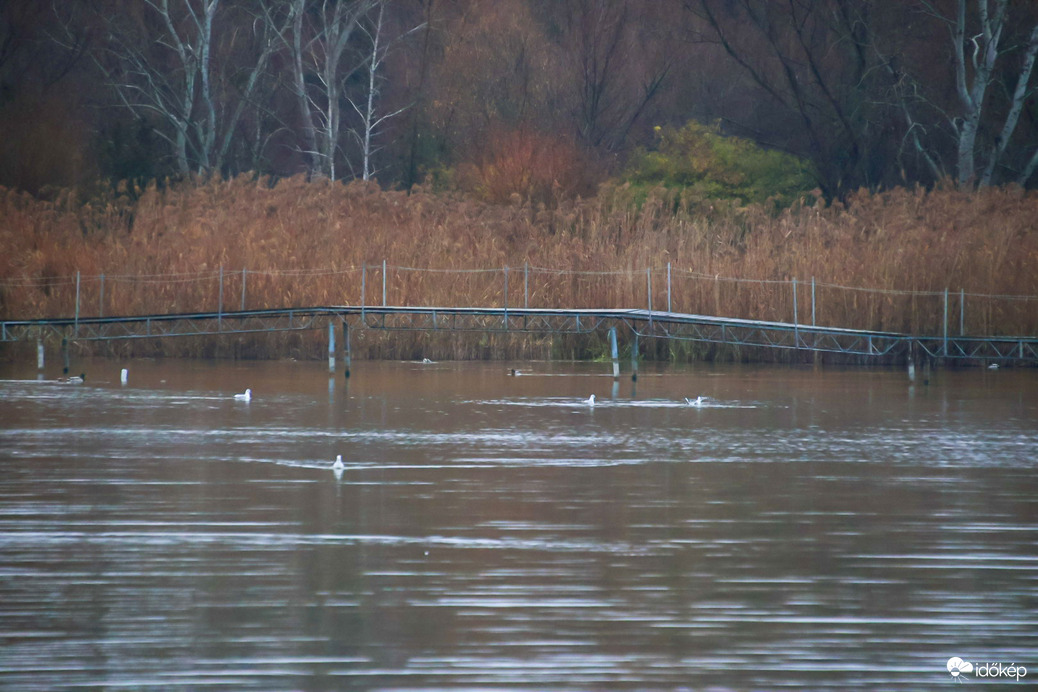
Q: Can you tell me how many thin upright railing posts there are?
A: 14